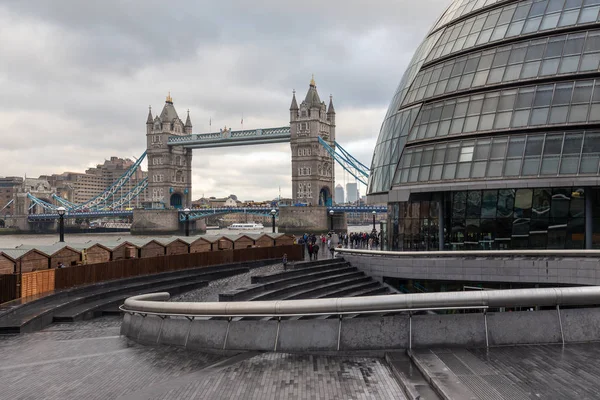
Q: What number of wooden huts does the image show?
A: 12